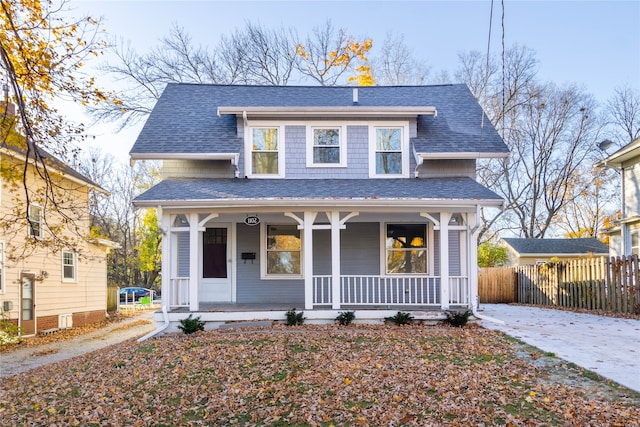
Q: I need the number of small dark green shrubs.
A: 5